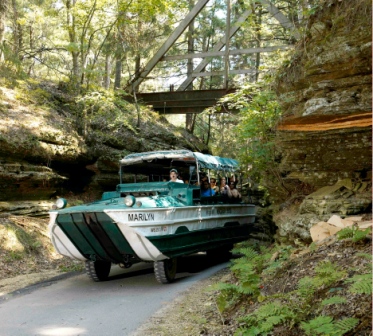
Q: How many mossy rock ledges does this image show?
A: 2